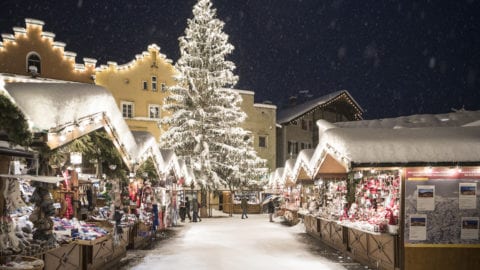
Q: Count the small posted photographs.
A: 4